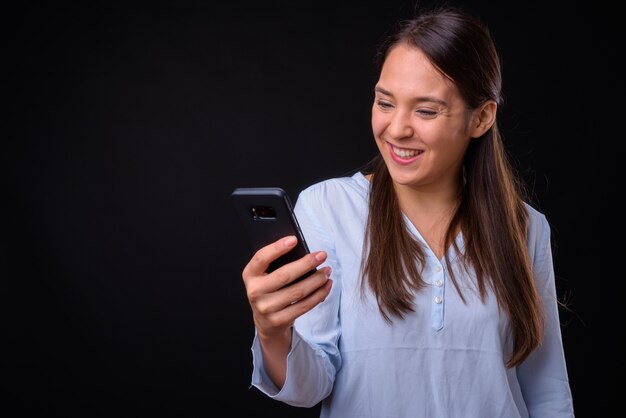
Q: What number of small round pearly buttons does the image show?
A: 3